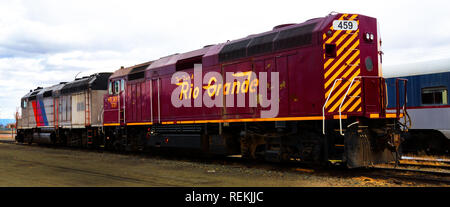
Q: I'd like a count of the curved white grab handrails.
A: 2